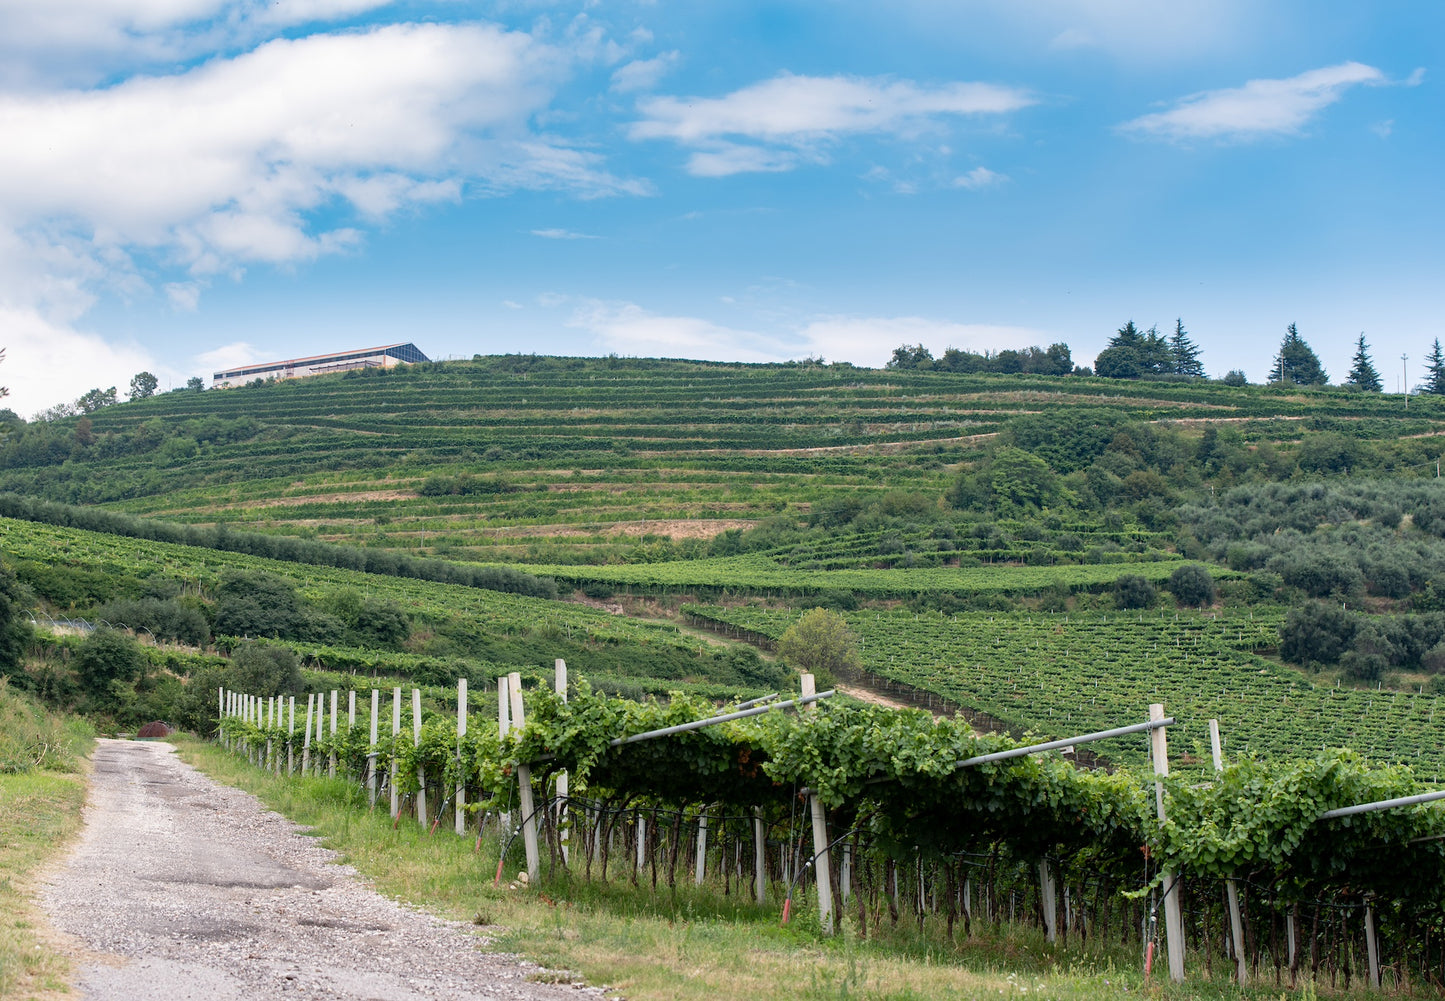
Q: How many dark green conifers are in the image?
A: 6